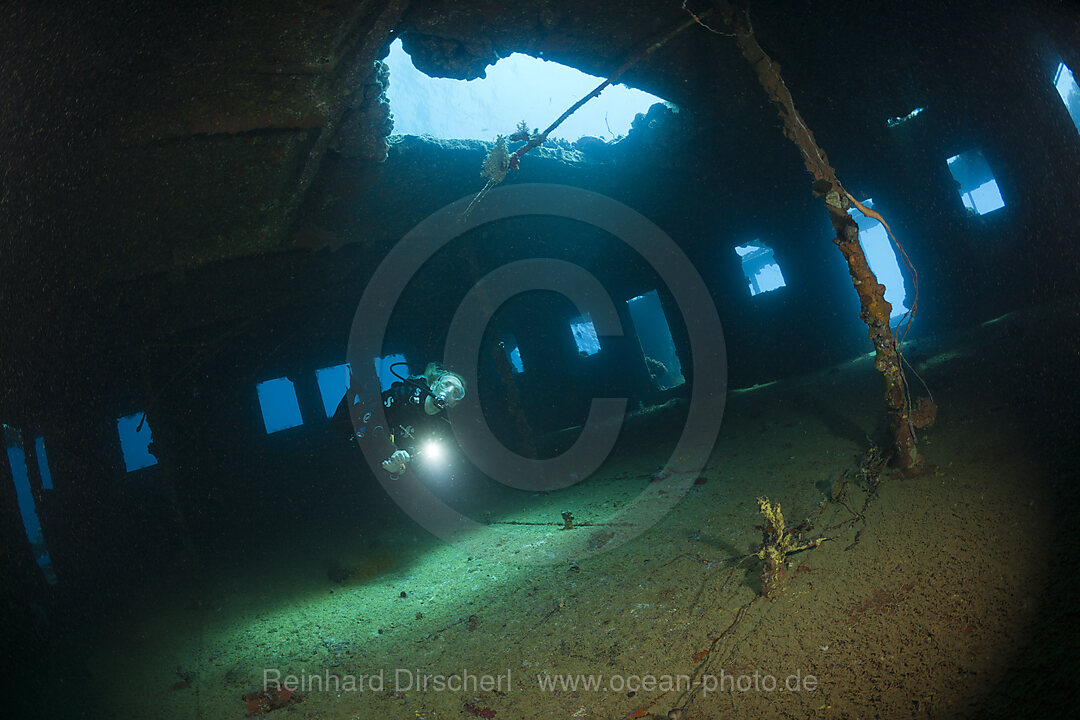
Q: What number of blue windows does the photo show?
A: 13